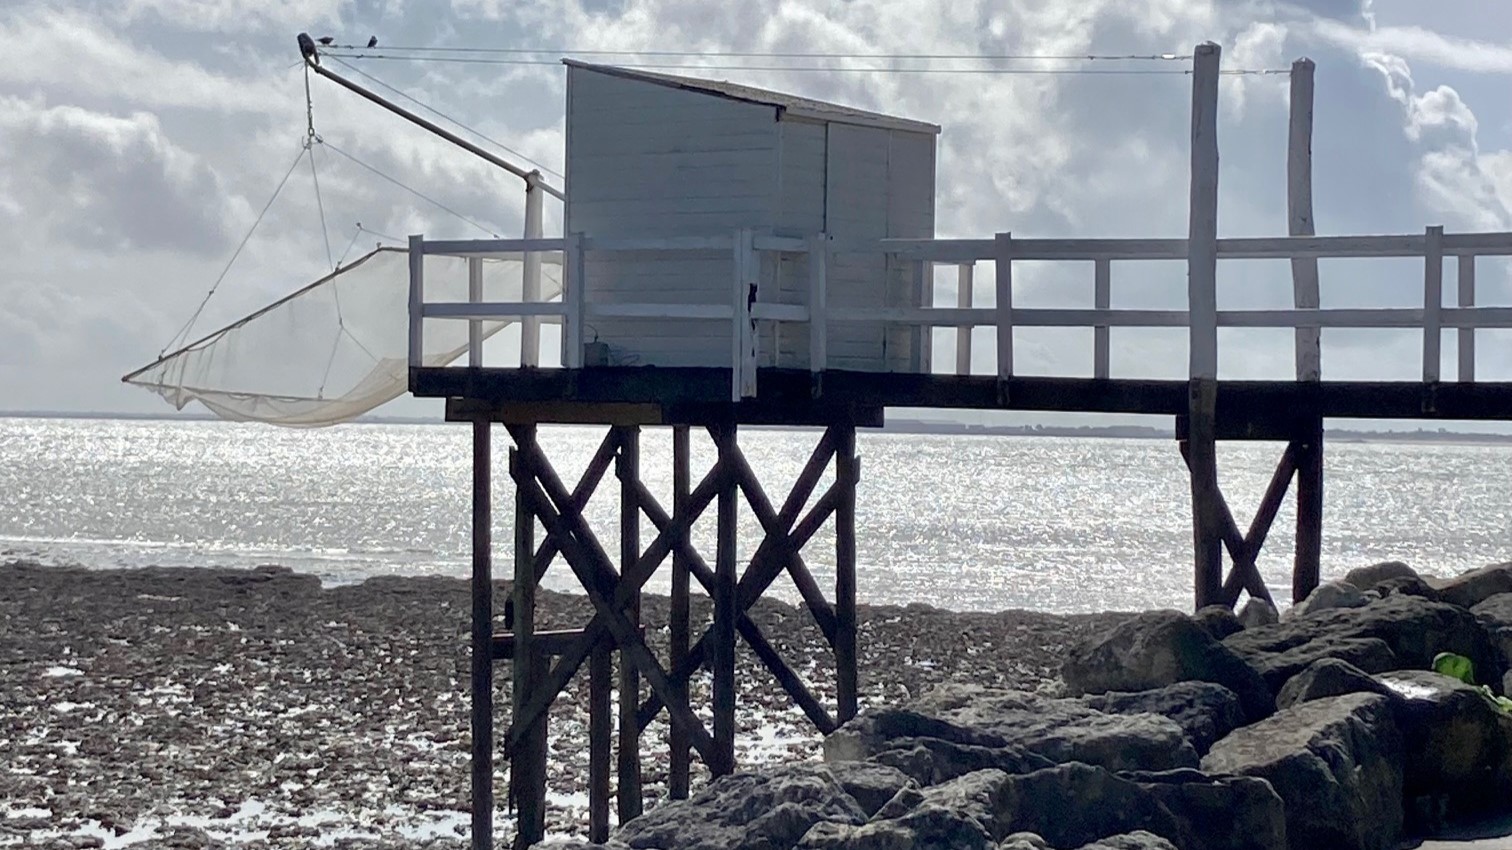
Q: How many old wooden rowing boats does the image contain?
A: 0